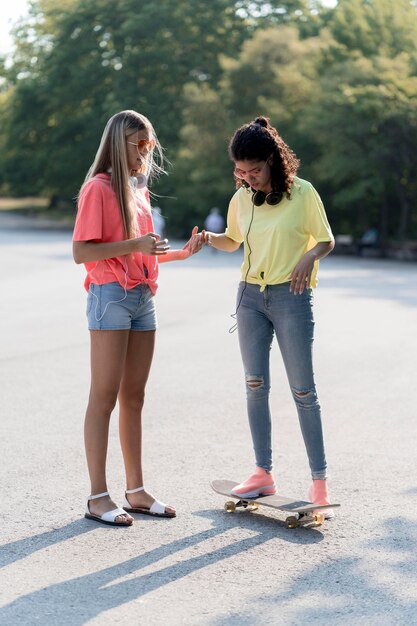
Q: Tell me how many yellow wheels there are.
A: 4